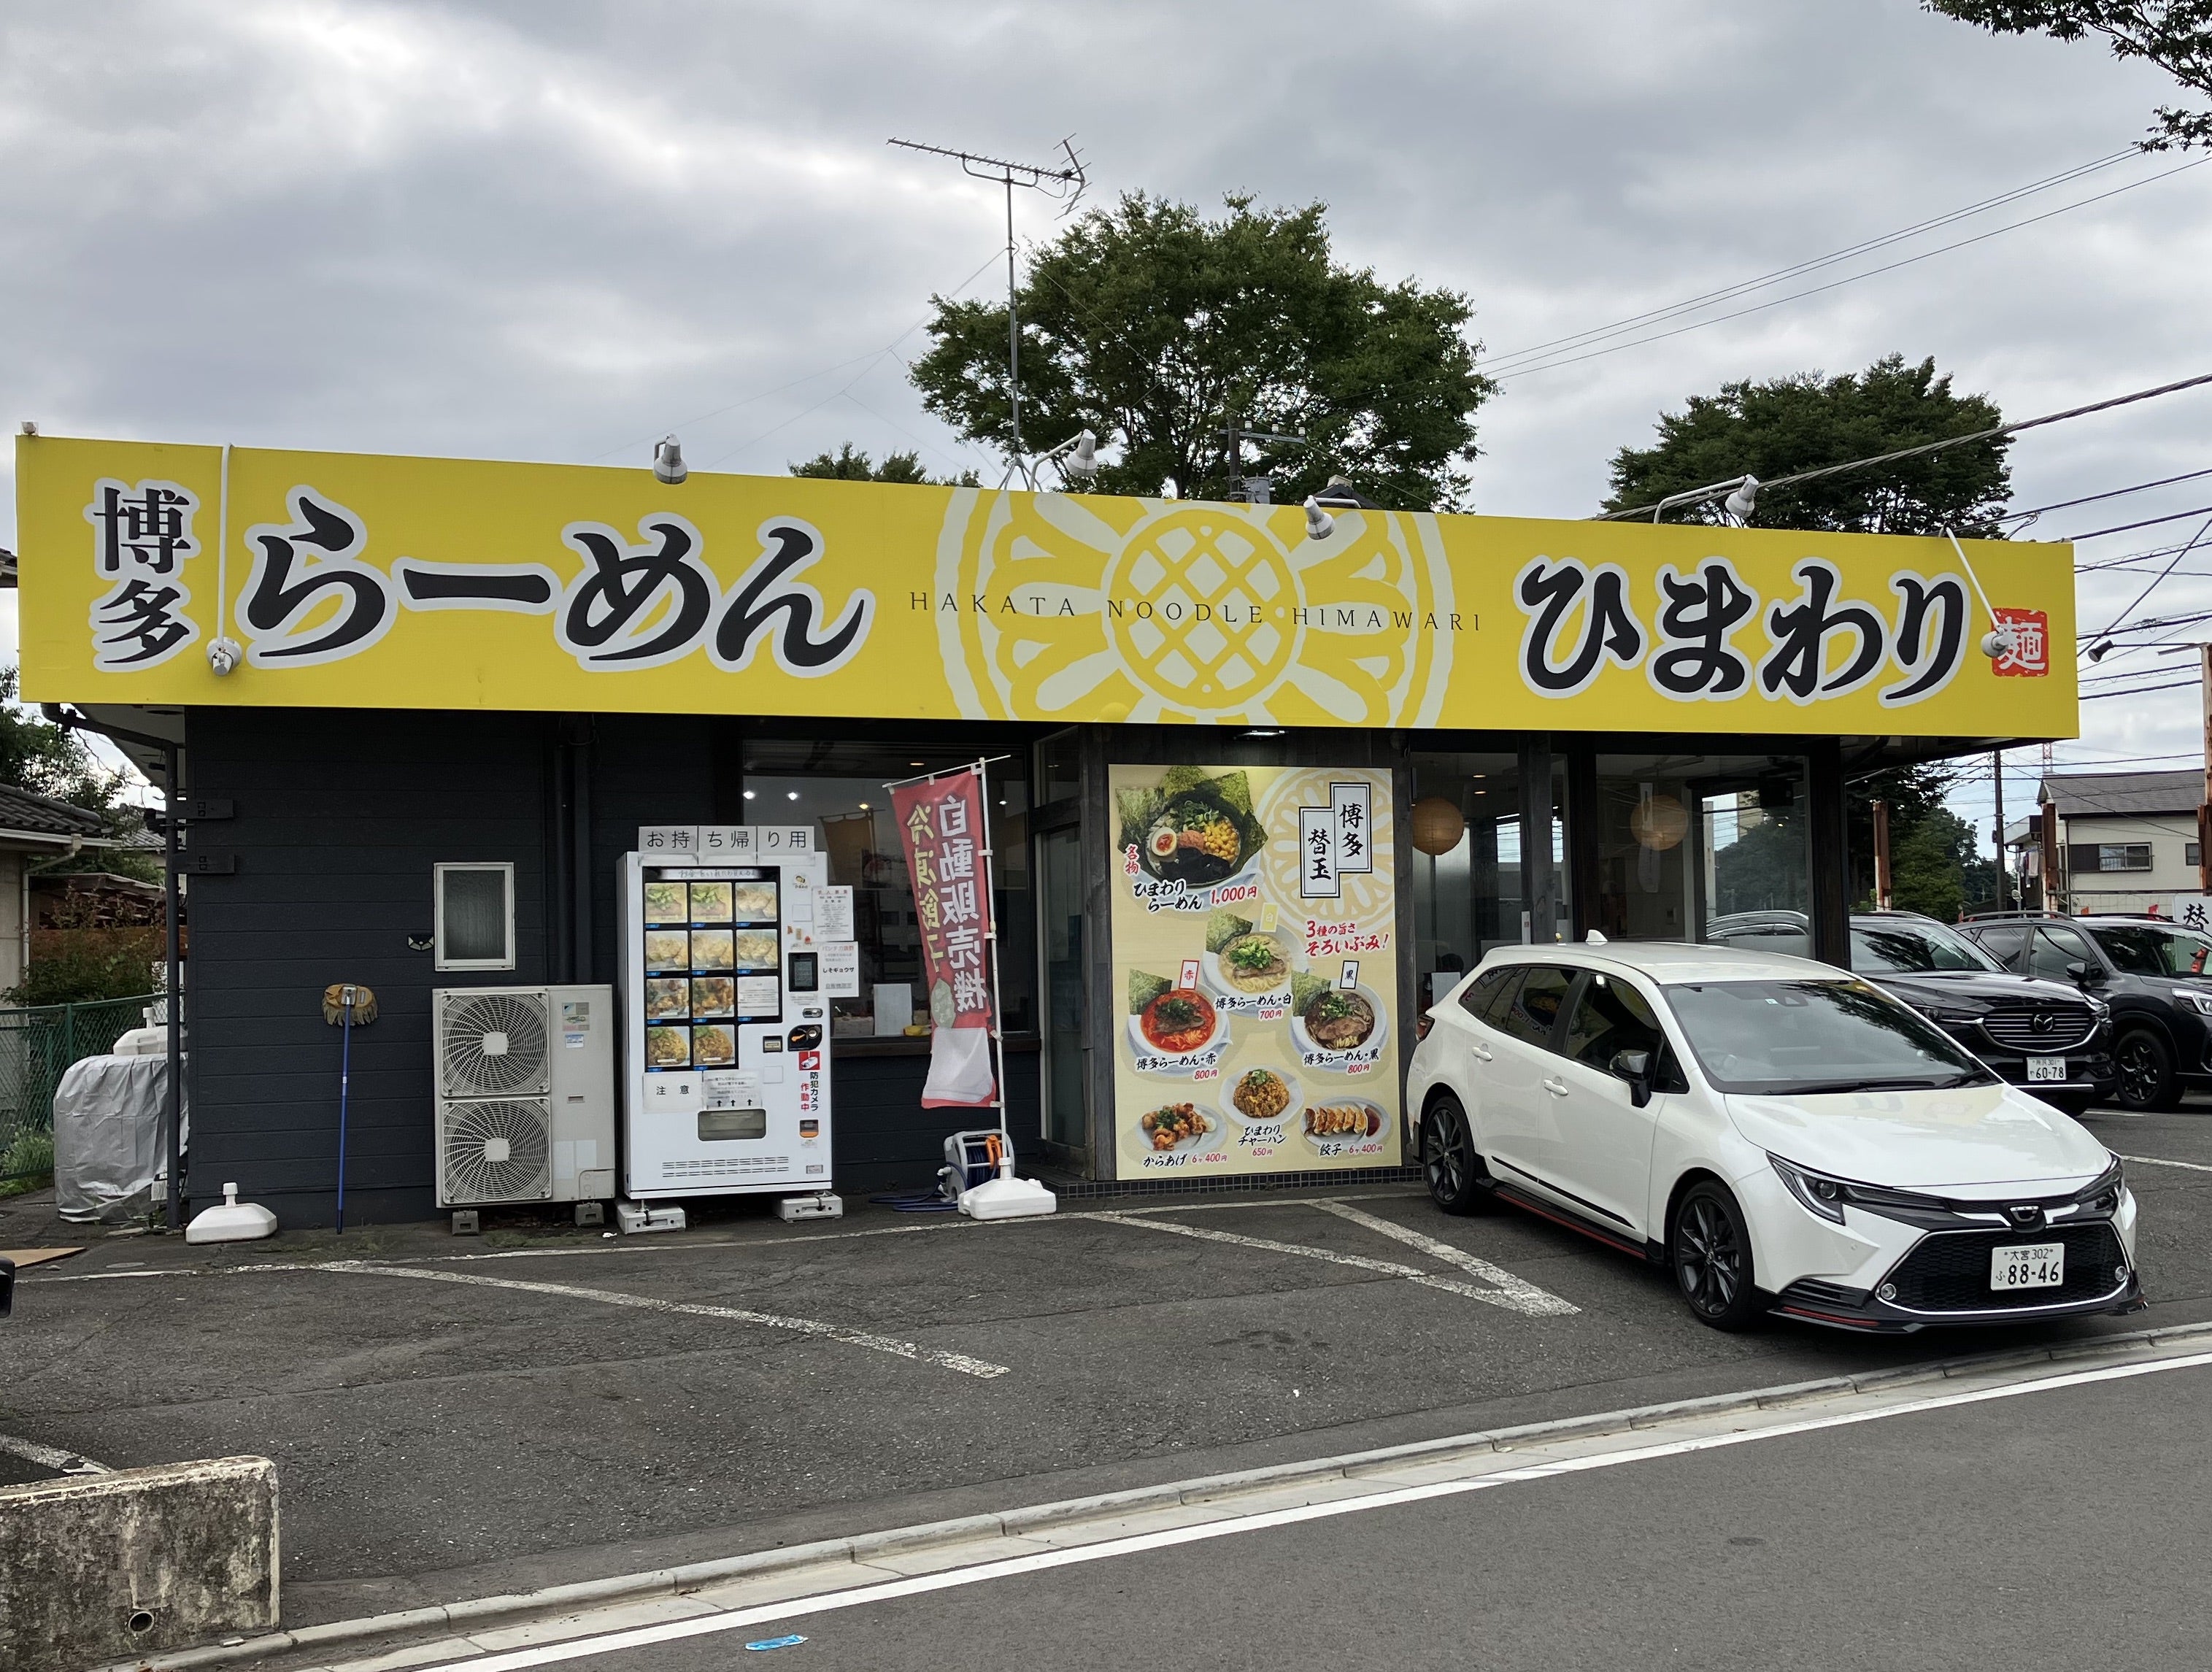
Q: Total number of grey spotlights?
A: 6